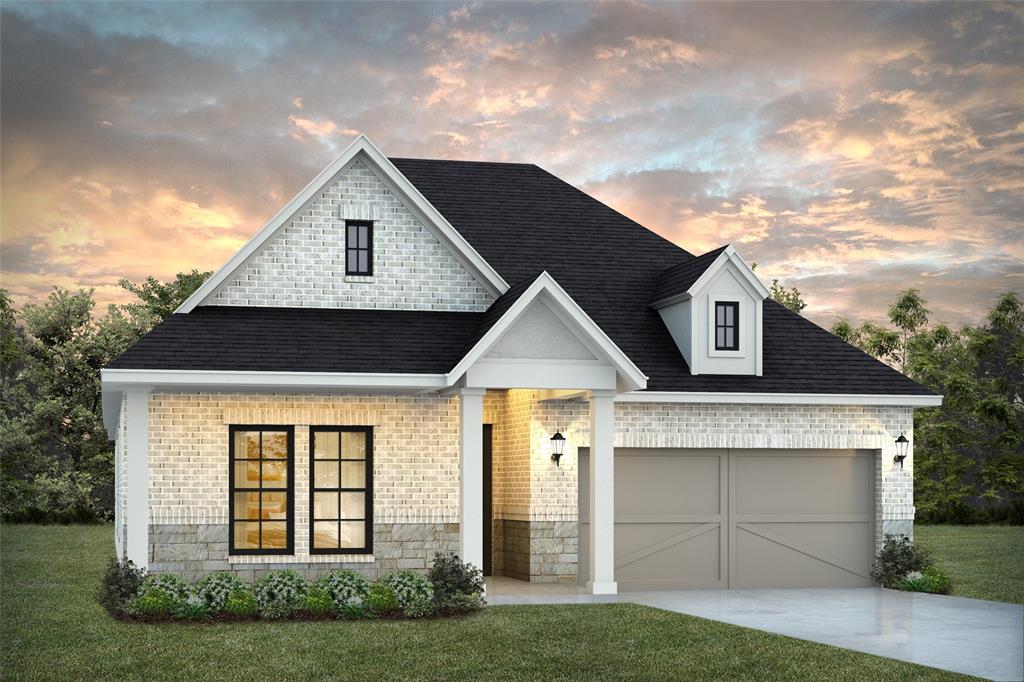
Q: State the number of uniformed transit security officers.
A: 0